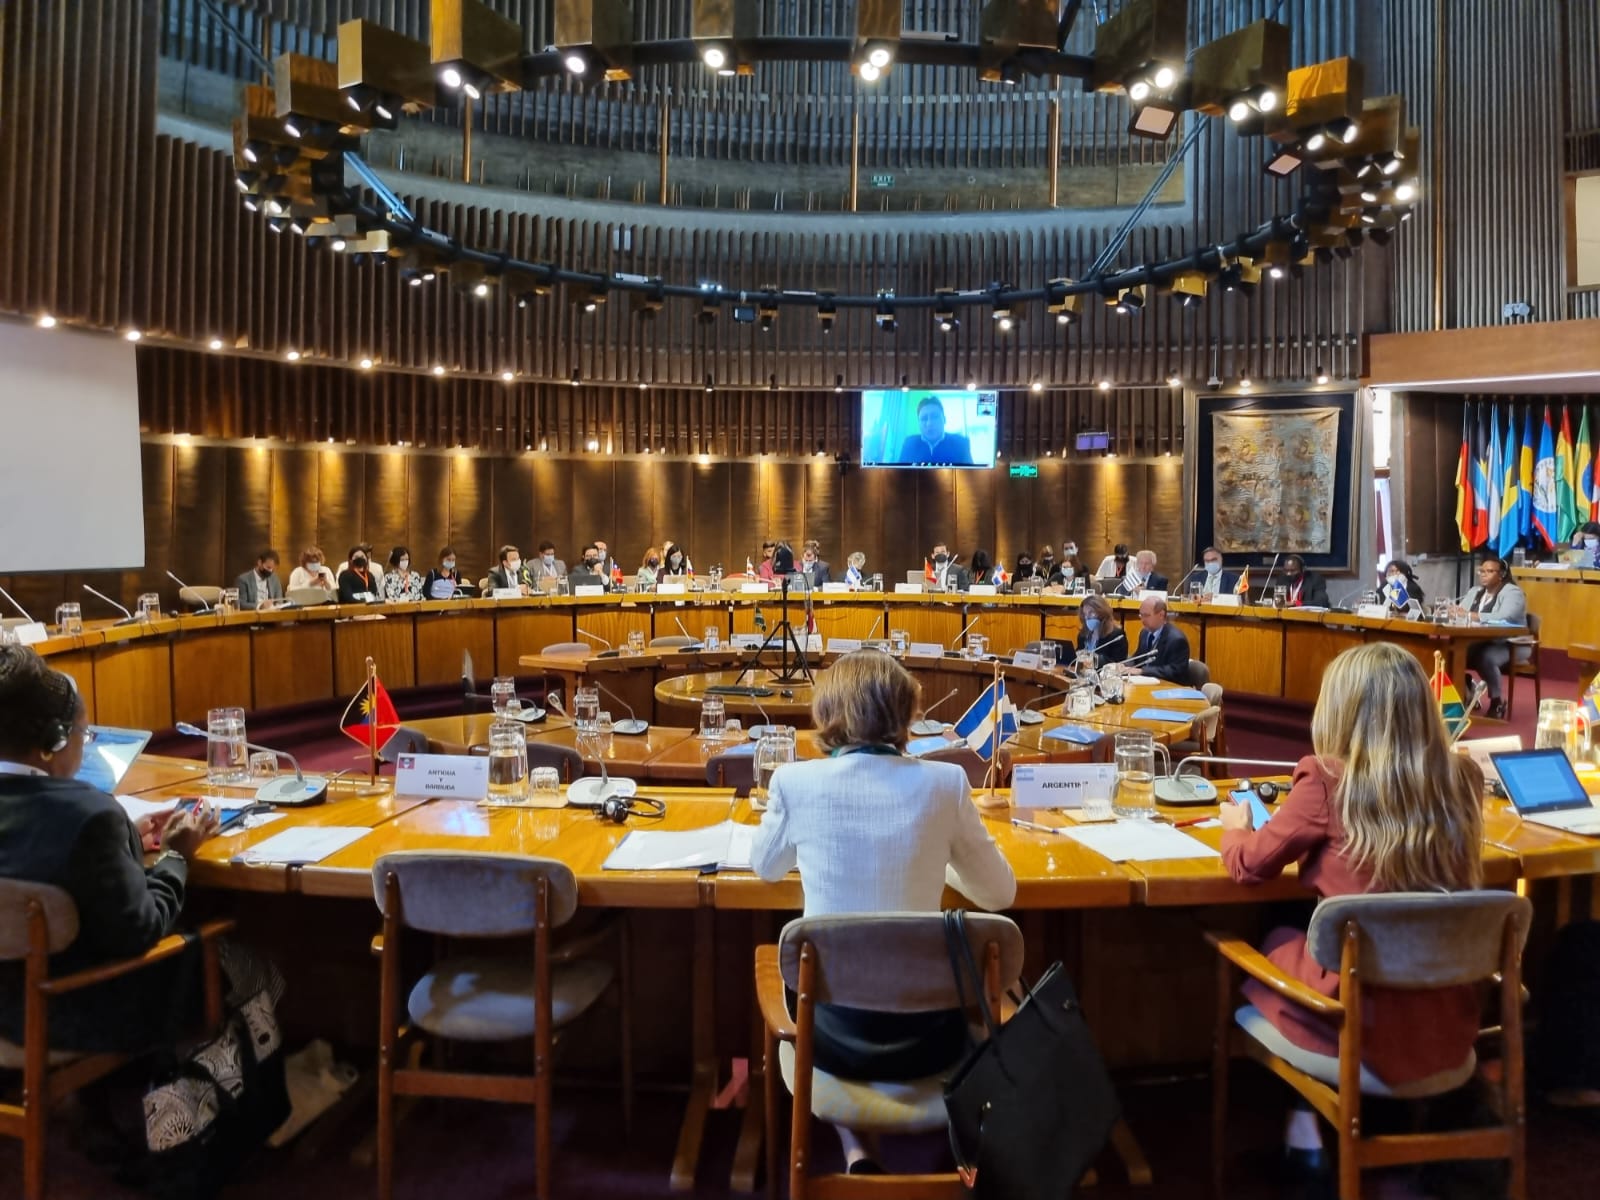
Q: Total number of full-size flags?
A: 9